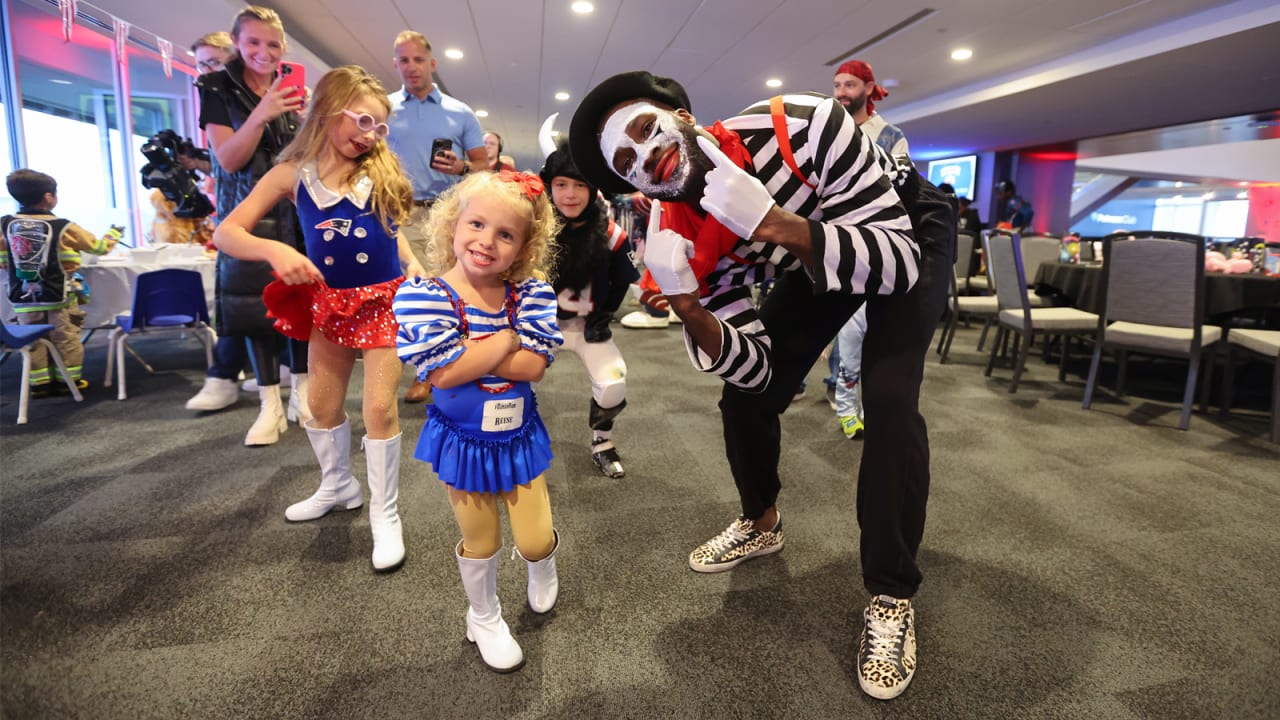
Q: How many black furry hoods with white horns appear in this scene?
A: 1